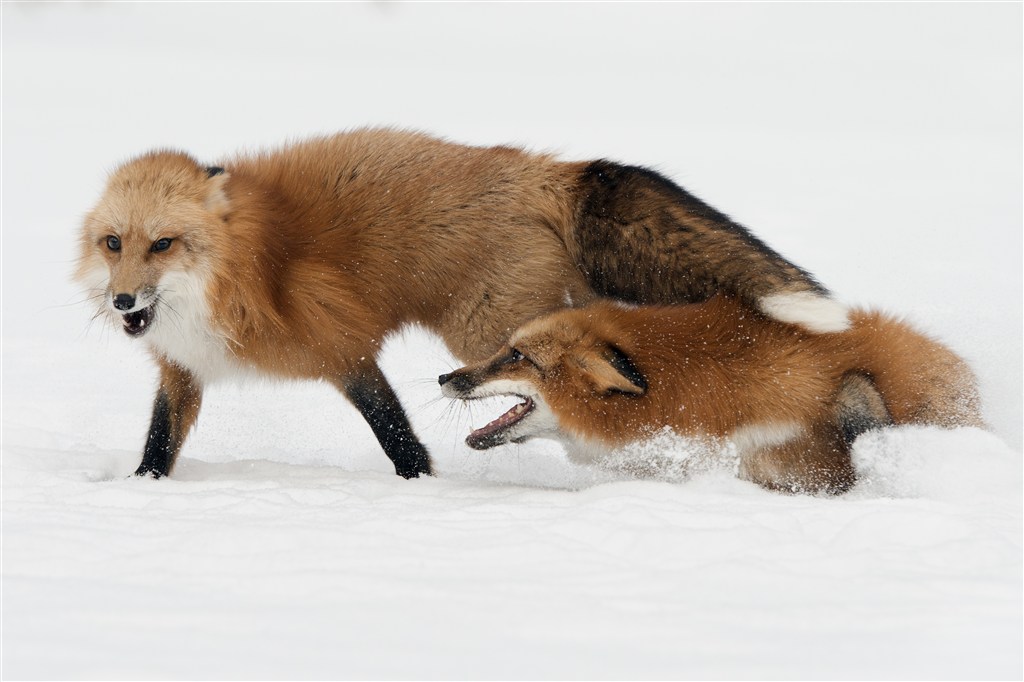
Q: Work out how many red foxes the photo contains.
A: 2